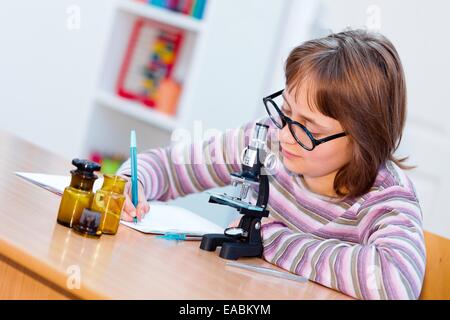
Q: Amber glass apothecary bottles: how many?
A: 2